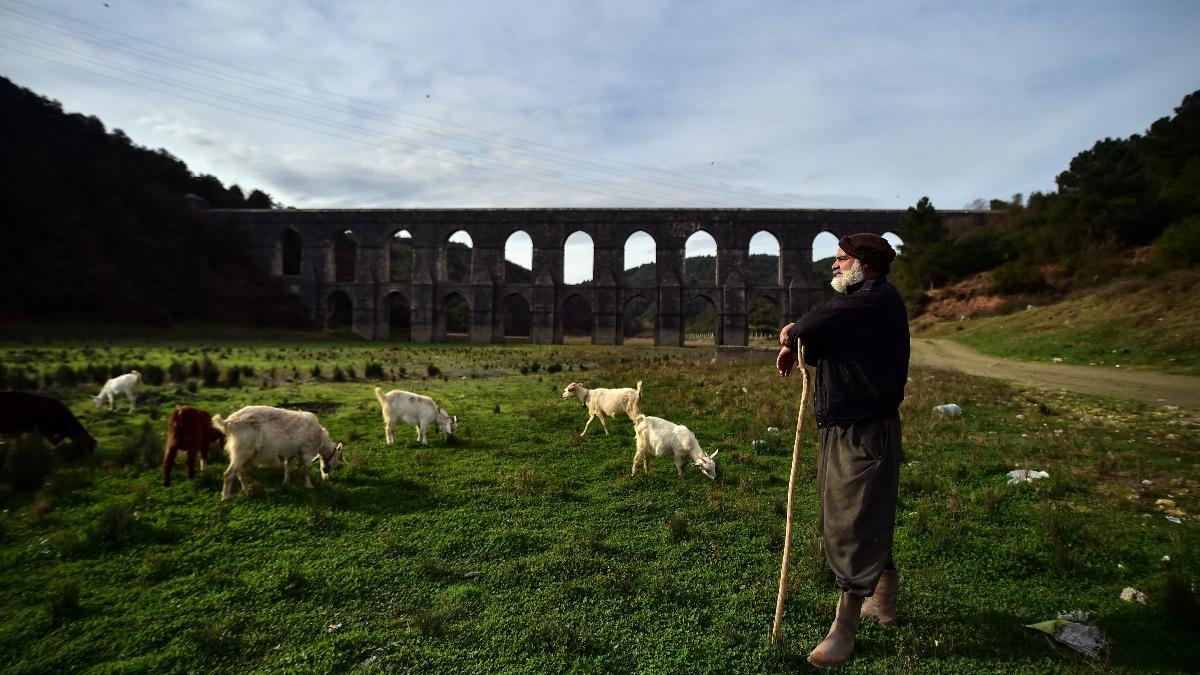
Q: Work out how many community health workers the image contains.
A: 0